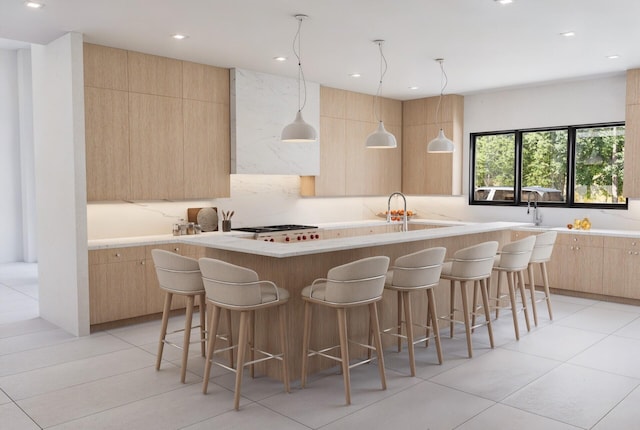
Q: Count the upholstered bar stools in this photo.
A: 7